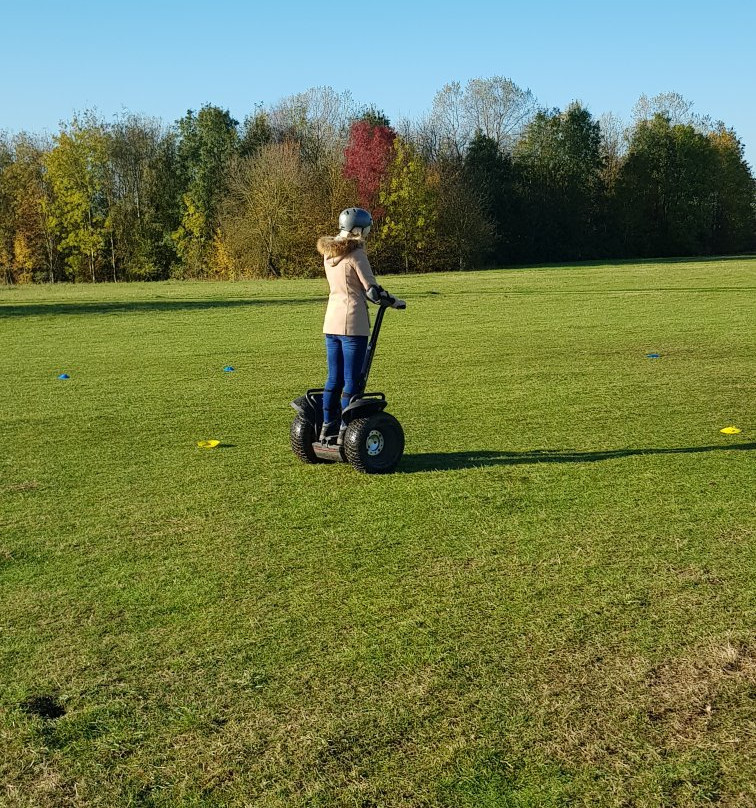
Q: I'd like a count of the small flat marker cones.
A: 5